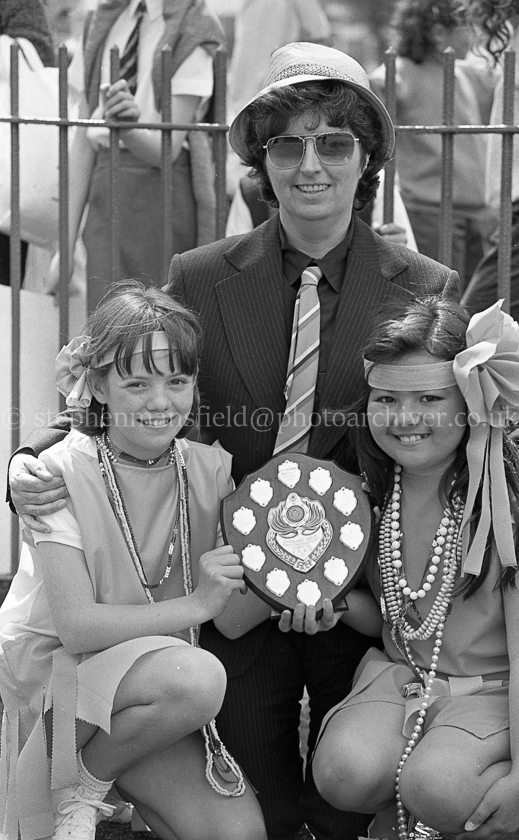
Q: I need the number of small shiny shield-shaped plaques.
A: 10